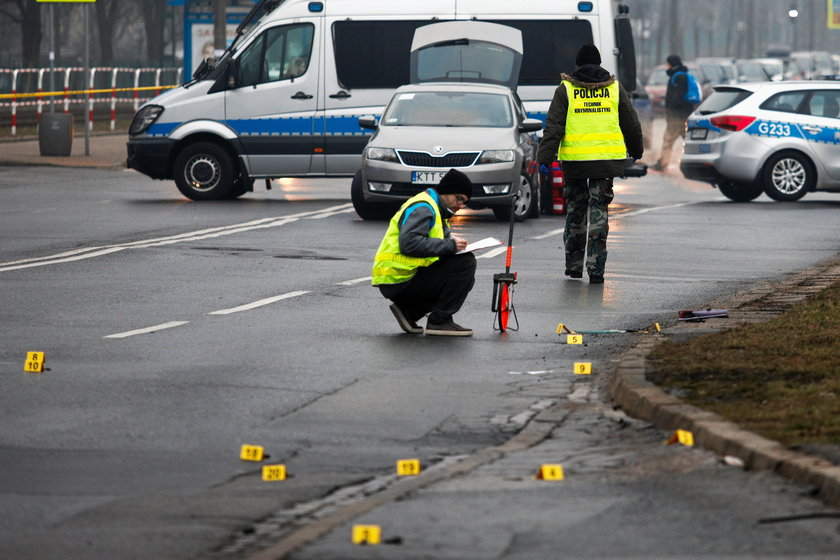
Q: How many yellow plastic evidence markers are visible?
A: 12